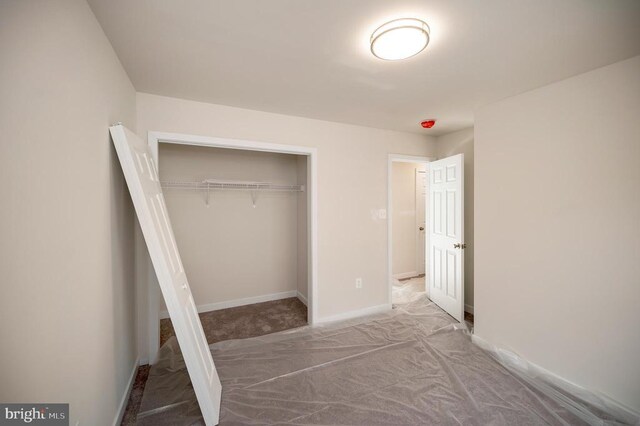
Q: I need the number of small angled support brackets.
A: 2